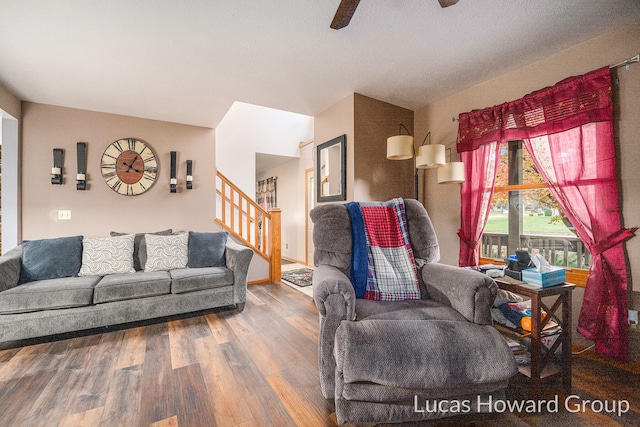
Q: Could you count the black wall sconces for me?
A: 4